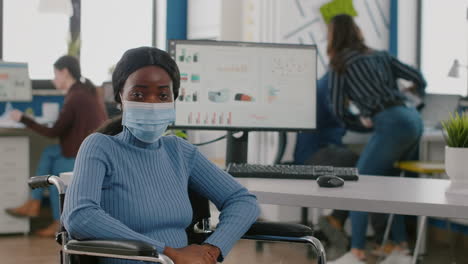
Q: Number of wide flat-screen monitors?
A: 1